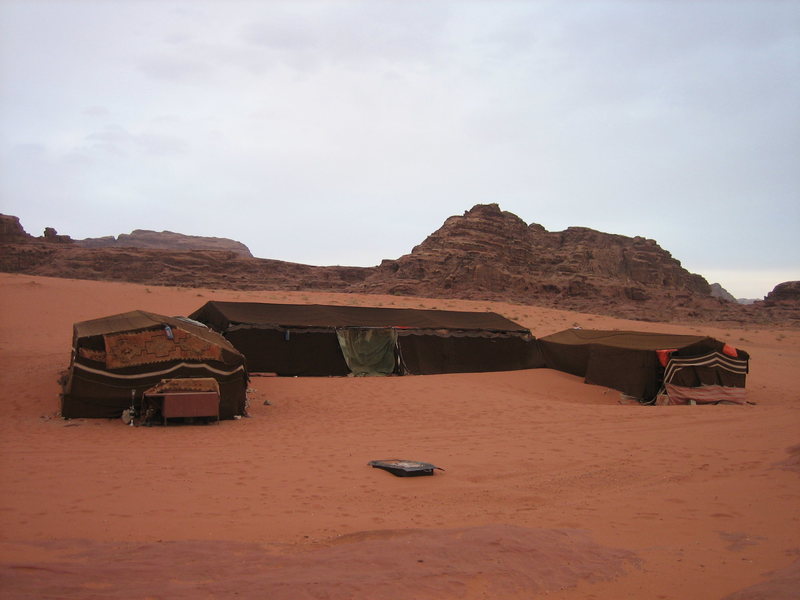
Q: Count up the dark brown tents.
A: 3